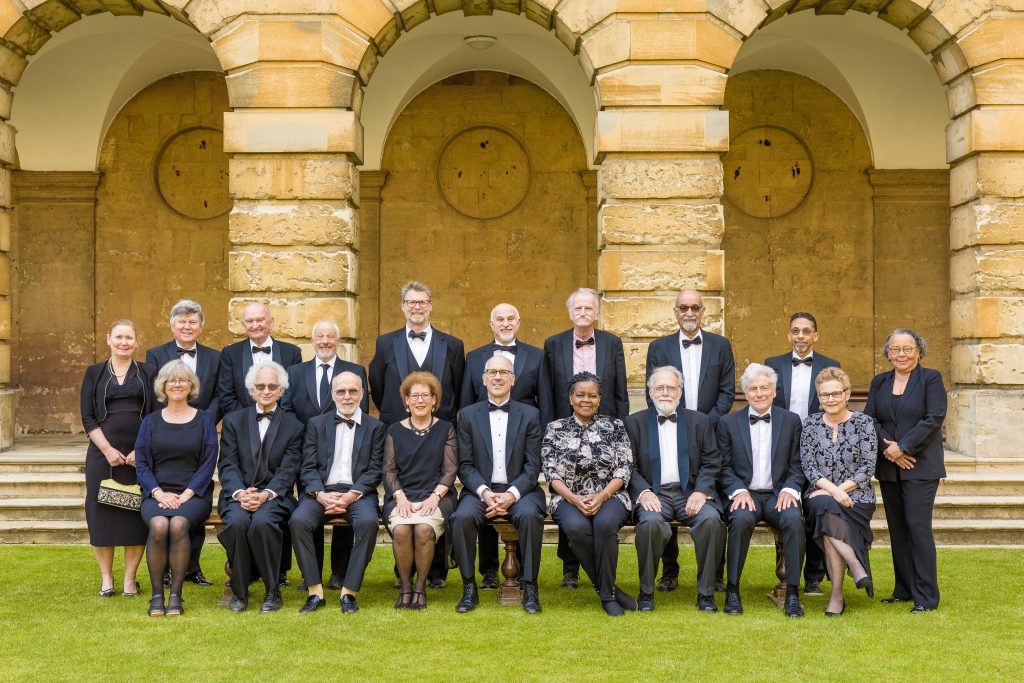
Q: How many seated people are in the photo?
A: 9